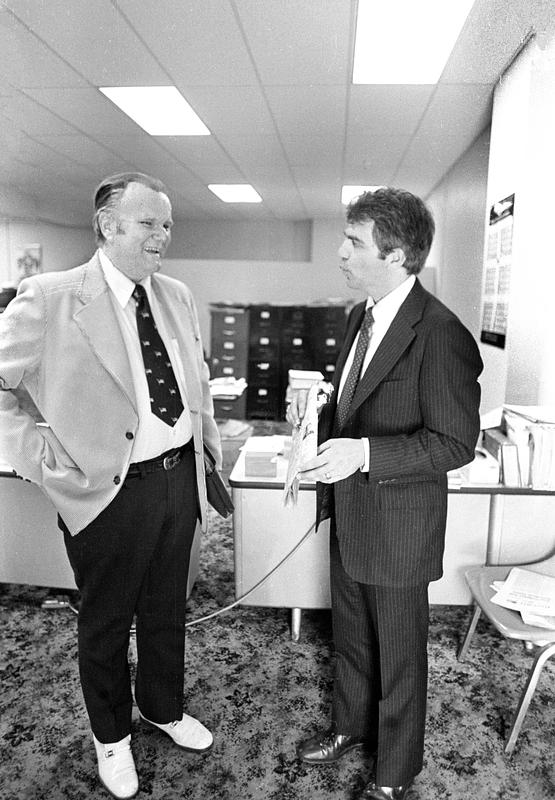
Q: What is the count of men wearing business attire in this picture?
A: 2